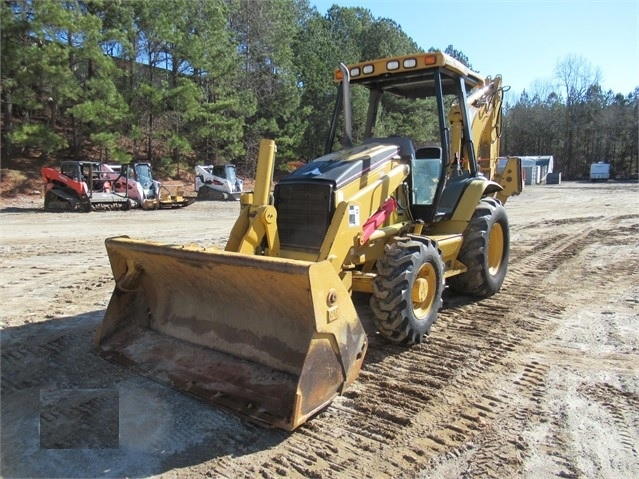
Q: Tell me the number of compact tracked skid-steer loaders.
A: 3